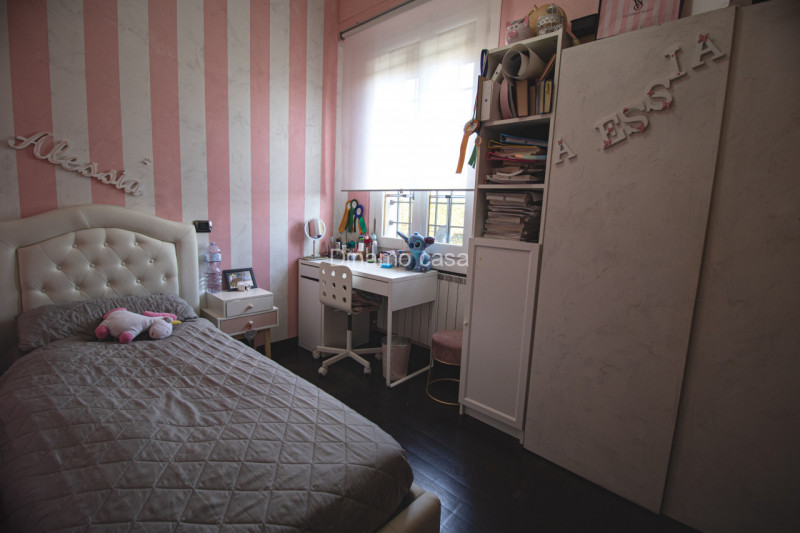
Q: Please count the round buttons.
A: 12